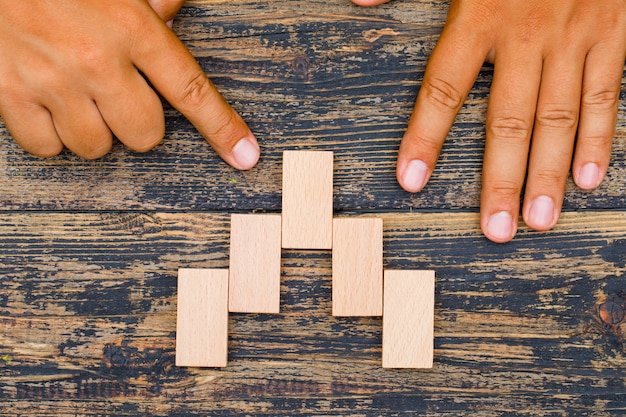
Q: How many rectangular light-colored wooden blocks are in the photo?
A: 5